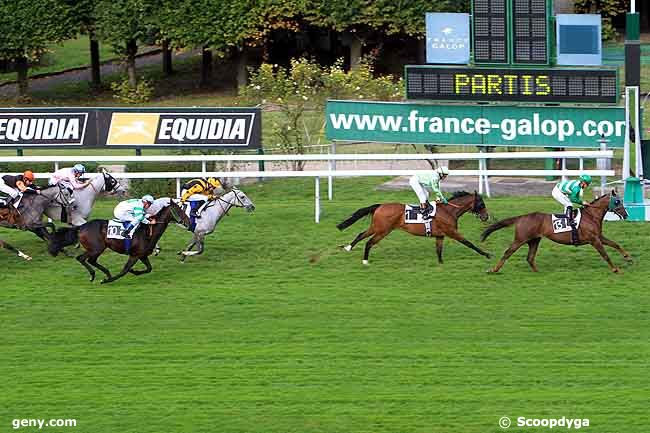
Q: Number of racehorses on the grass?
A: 6